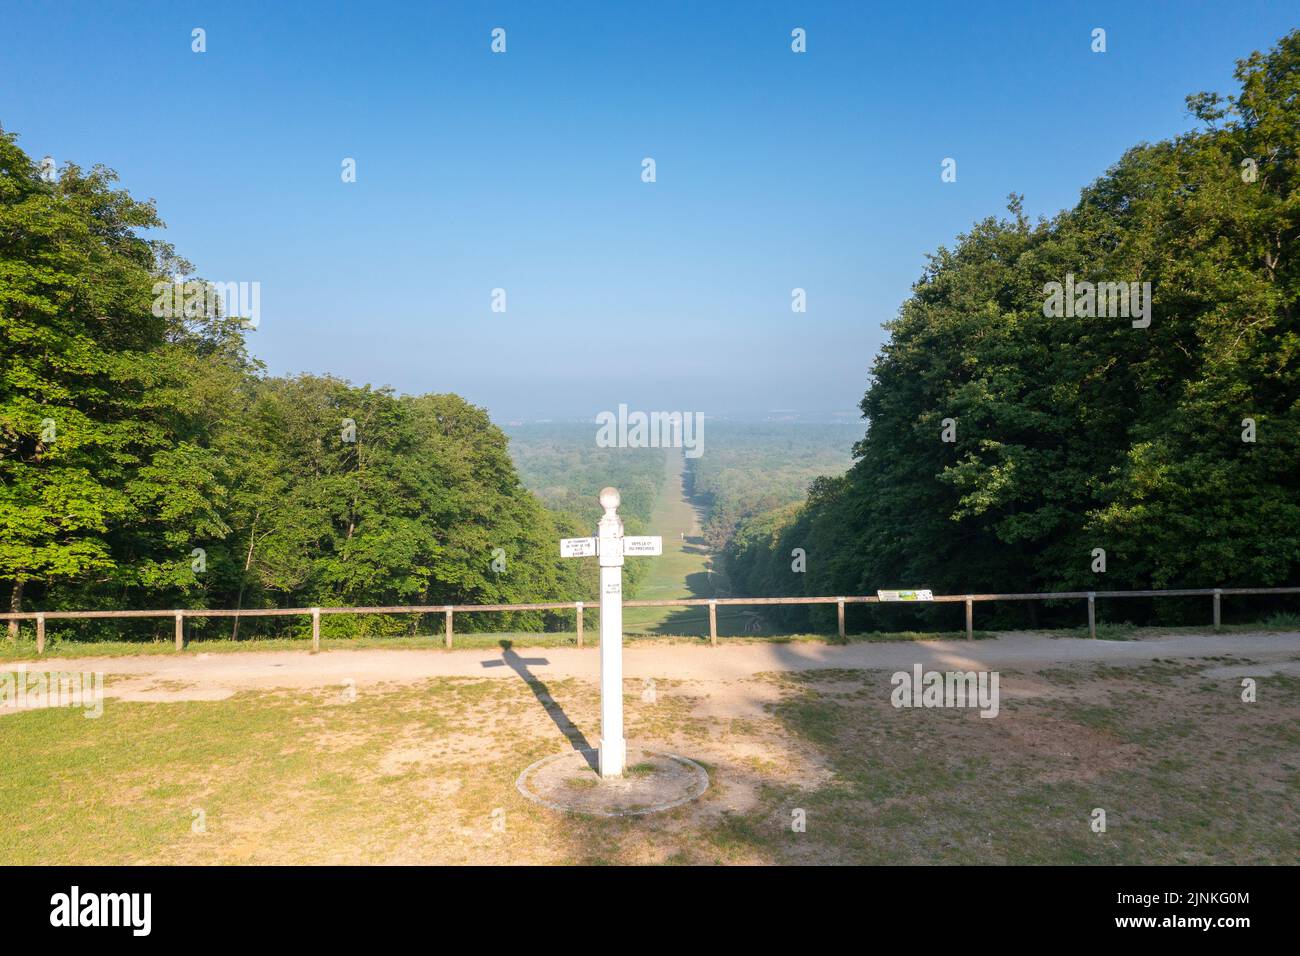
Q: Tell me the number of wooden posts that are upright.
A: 10